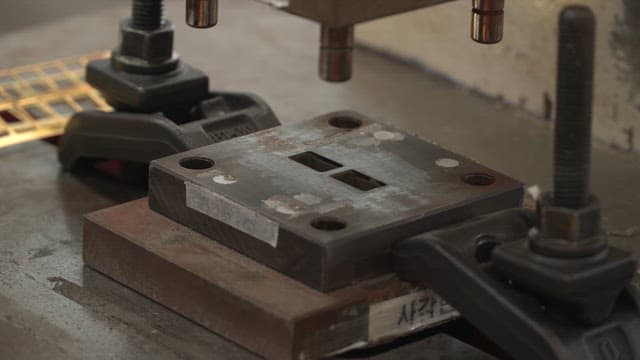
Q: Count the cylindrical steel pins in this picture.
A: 3